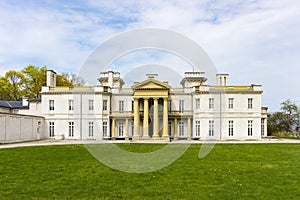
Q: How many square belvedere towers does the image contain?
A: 2